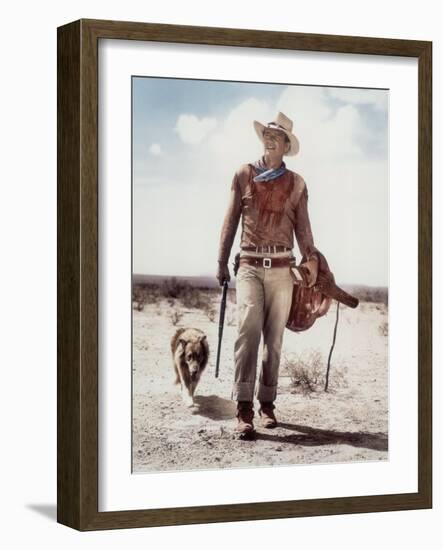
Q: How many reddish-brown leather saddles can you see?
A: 1